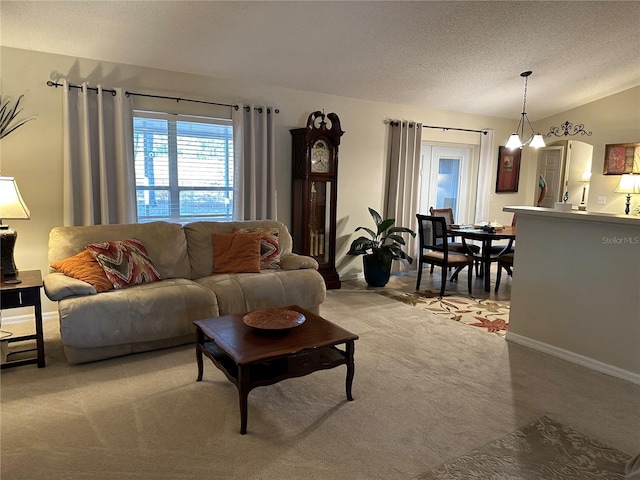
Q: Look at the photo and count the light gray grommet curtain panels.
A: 4